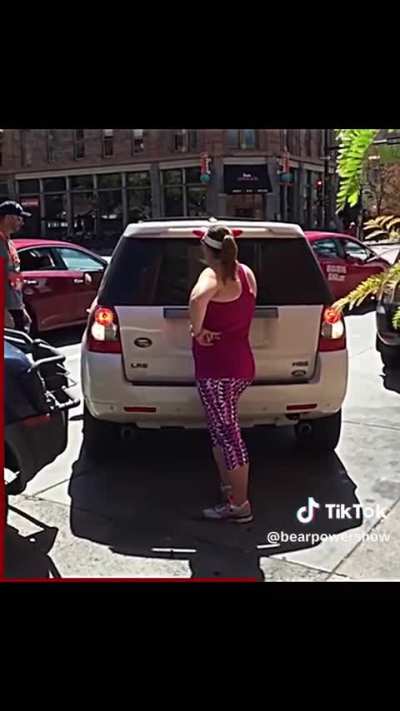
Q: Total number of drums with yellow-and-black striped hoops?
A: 0